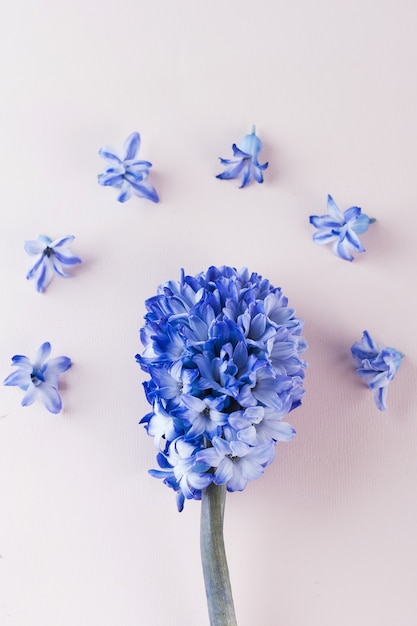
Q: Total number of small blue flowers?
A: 6